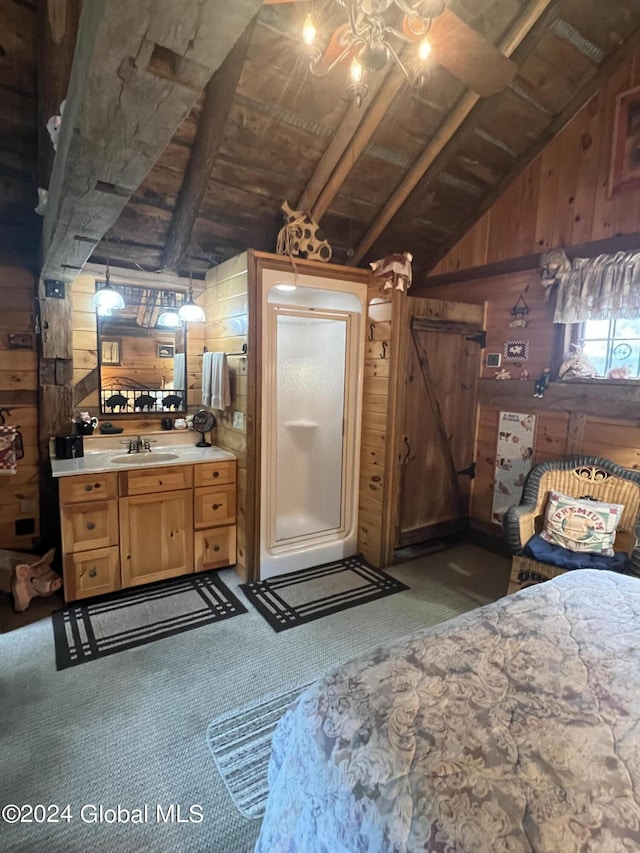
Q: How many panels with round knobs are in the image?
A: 6